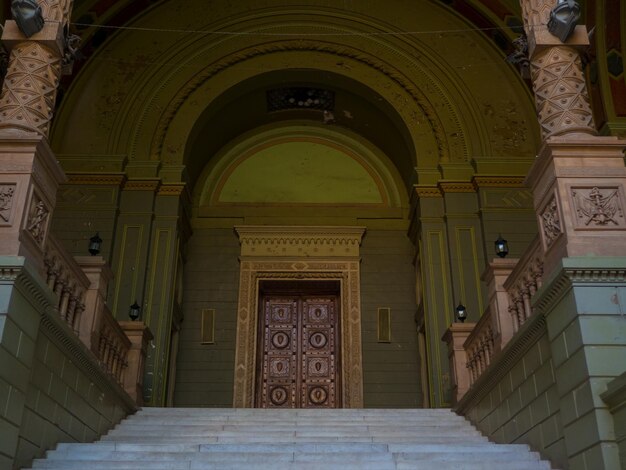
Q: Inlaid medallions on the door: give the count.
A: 8